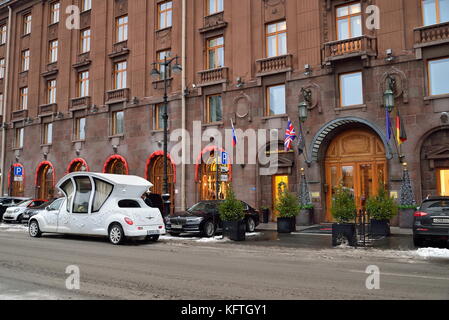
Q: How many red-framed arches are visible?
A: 6